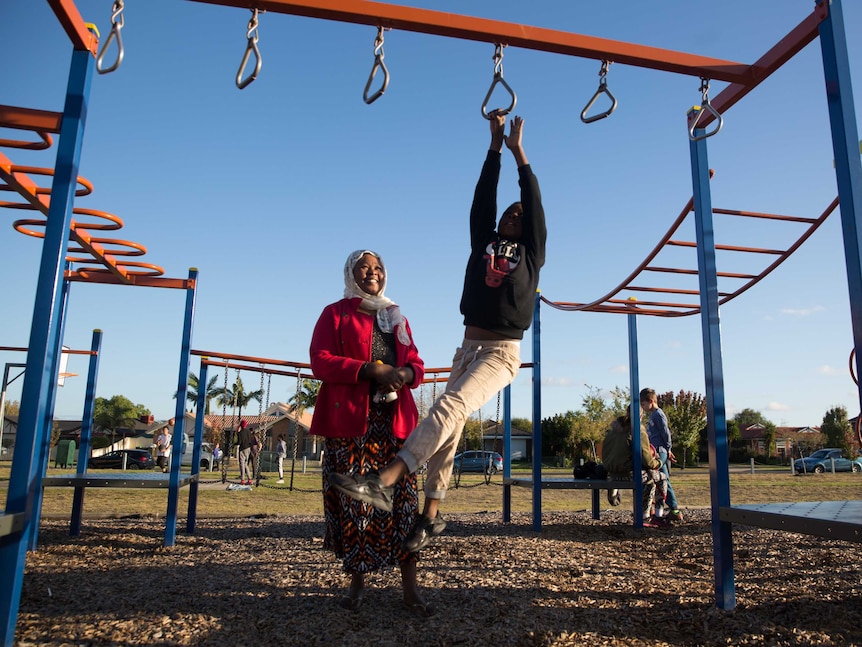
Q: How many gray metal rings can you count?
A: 6